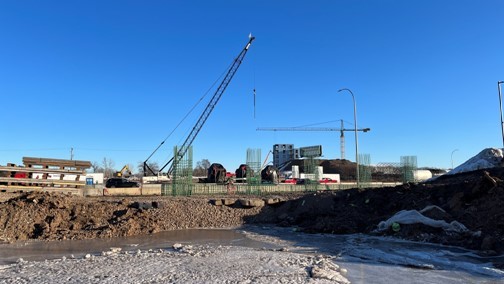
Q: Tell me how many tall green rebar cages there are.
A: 5